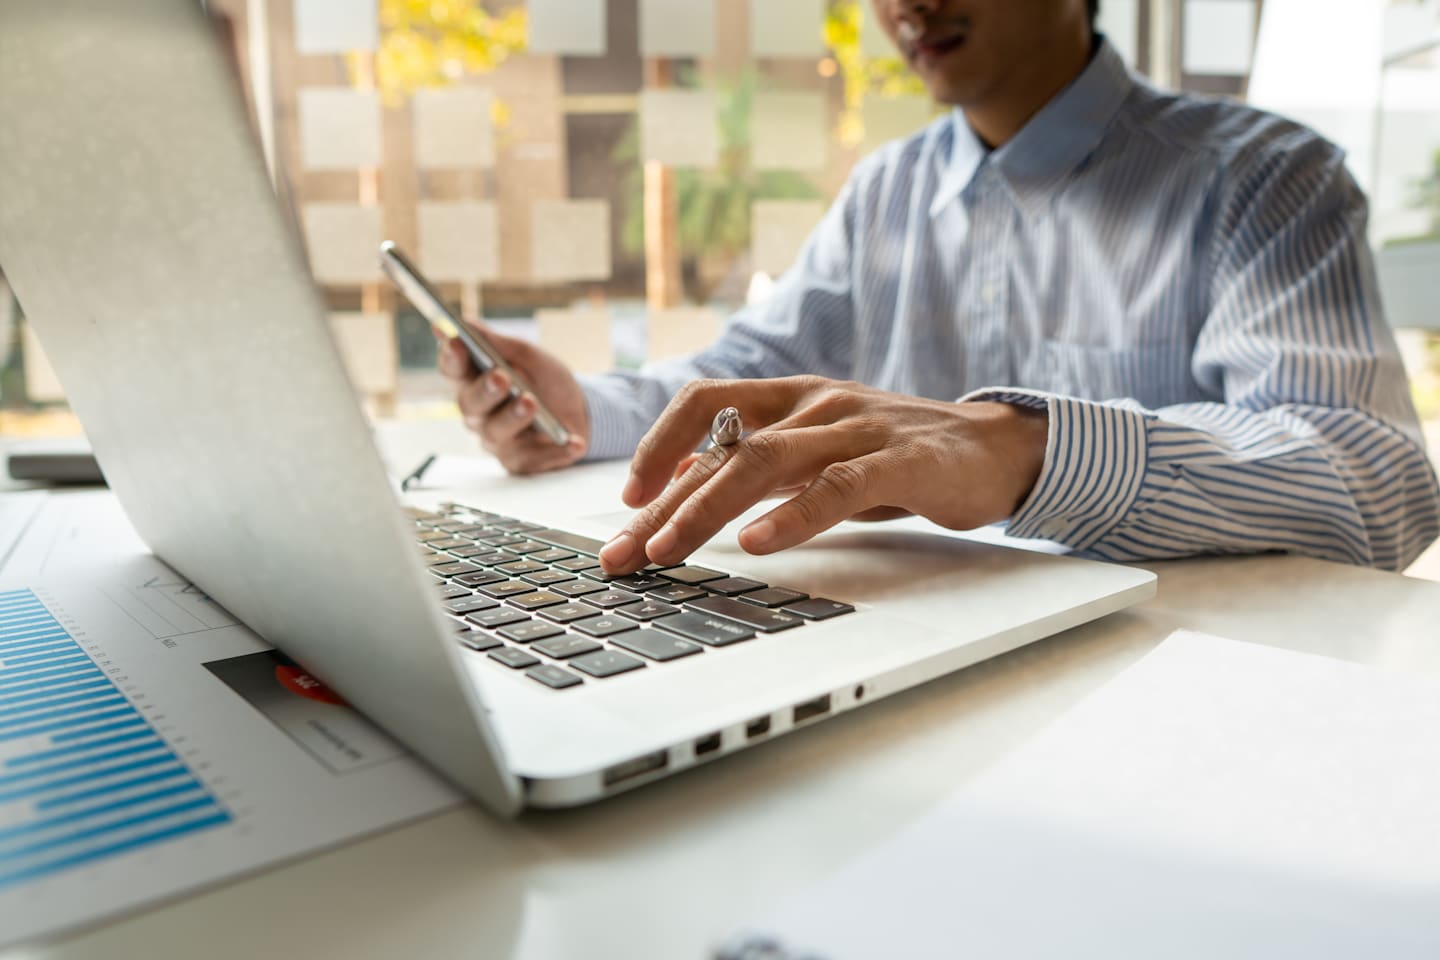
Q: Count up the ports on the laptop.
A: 5